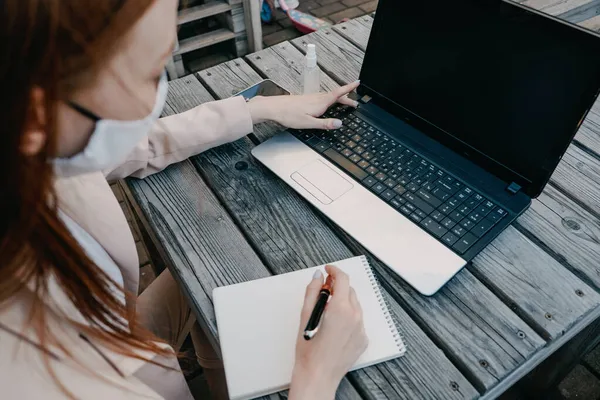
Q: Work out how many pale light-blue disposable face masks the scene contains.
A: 1